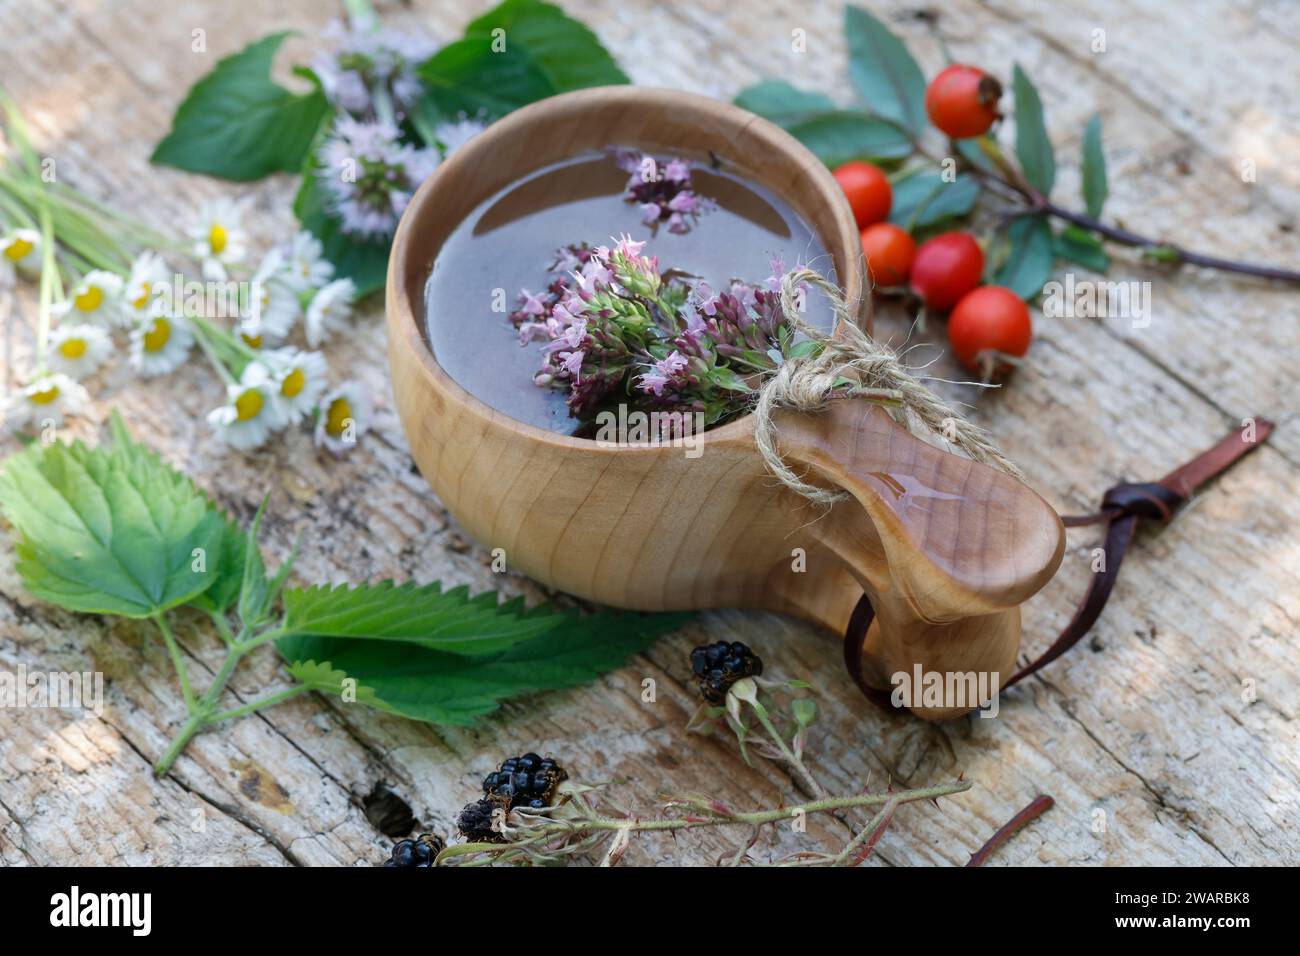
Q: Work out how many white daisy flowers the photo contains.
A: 14